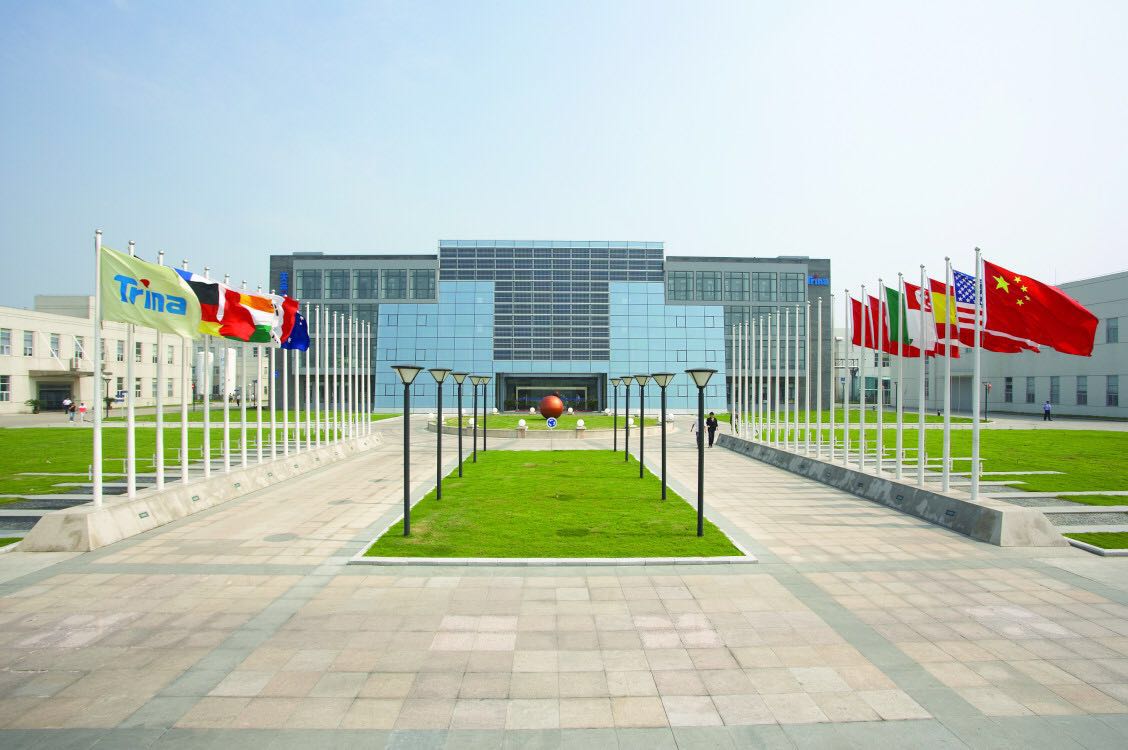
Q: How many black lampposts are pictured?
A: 10